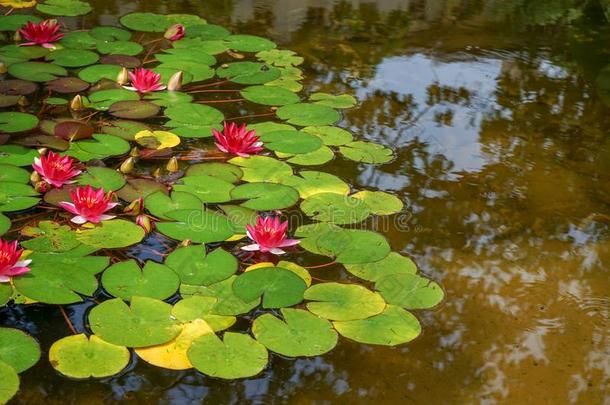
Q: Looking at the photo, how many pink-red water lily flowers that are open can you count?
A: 7